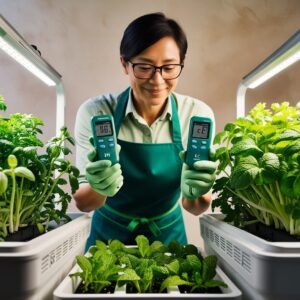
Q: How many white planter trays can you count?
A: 3